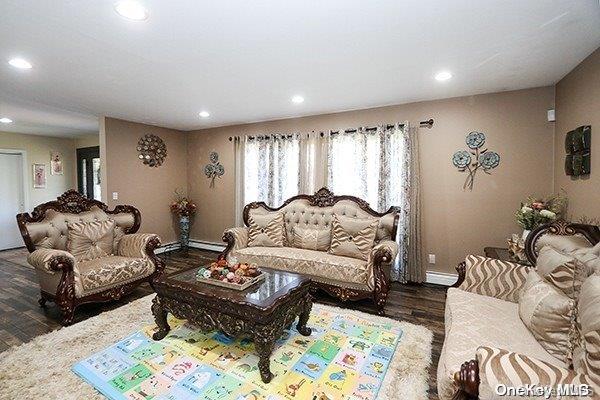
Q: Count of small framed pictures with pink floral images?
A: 2